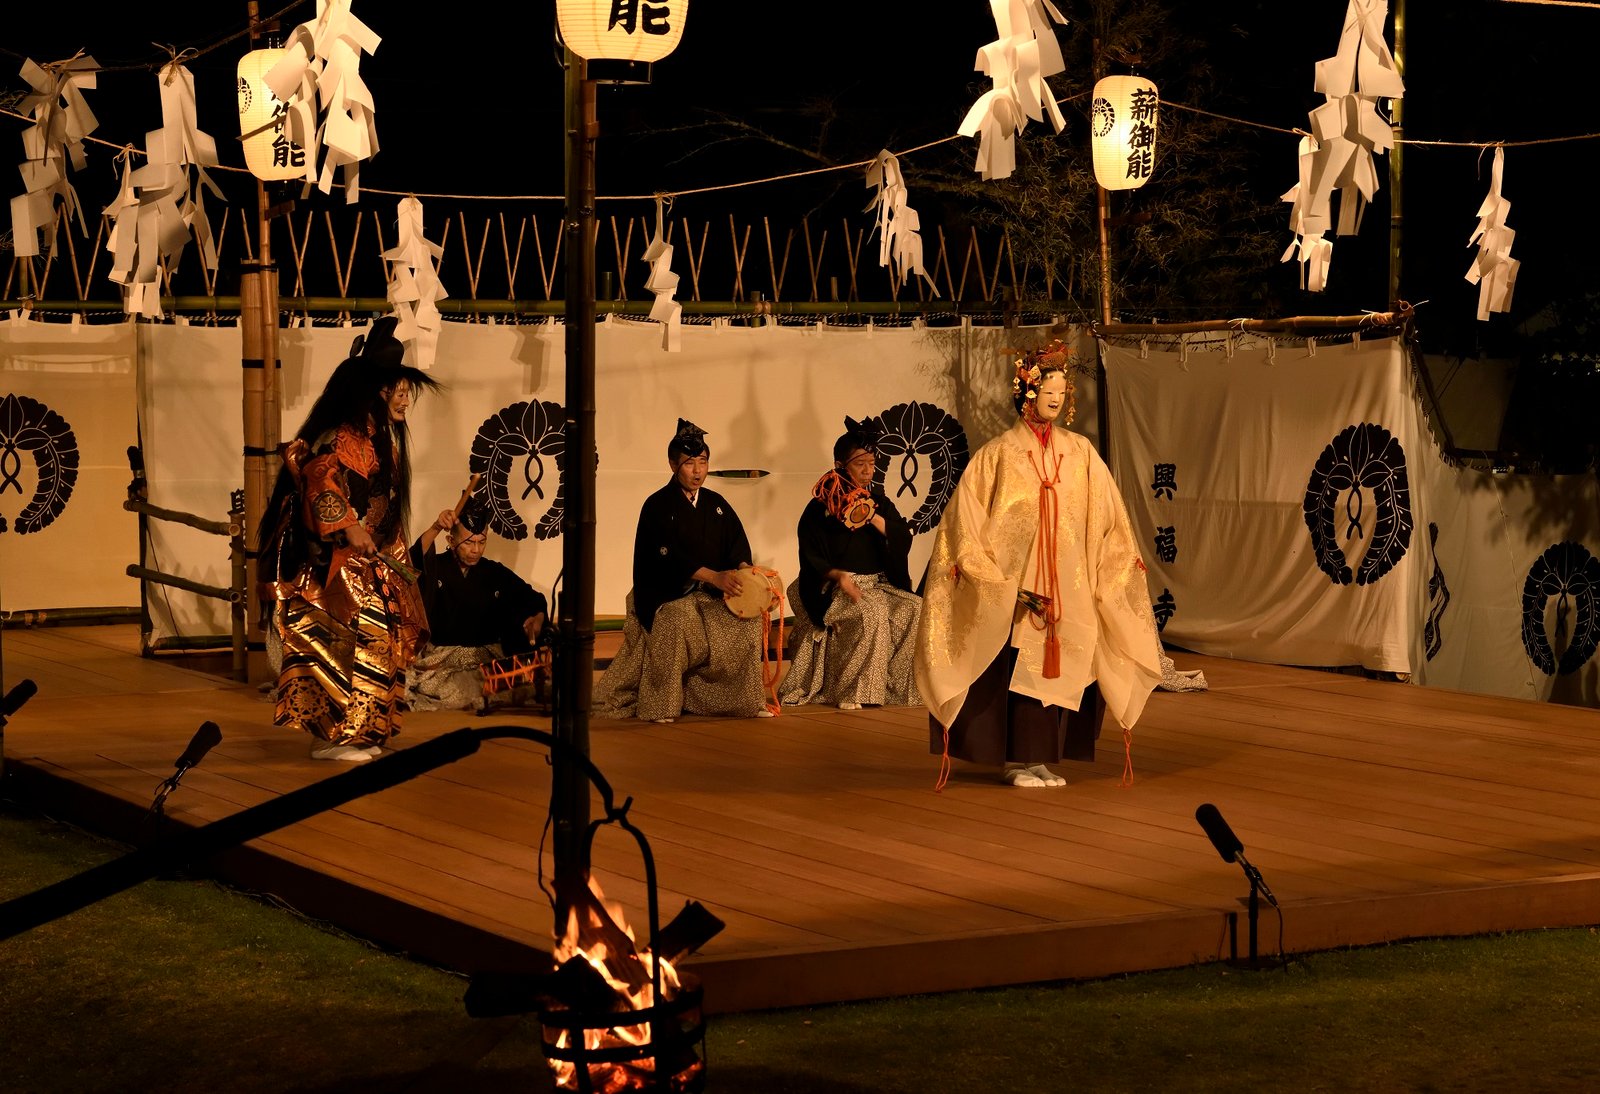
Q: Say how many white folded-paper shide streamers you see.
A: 11